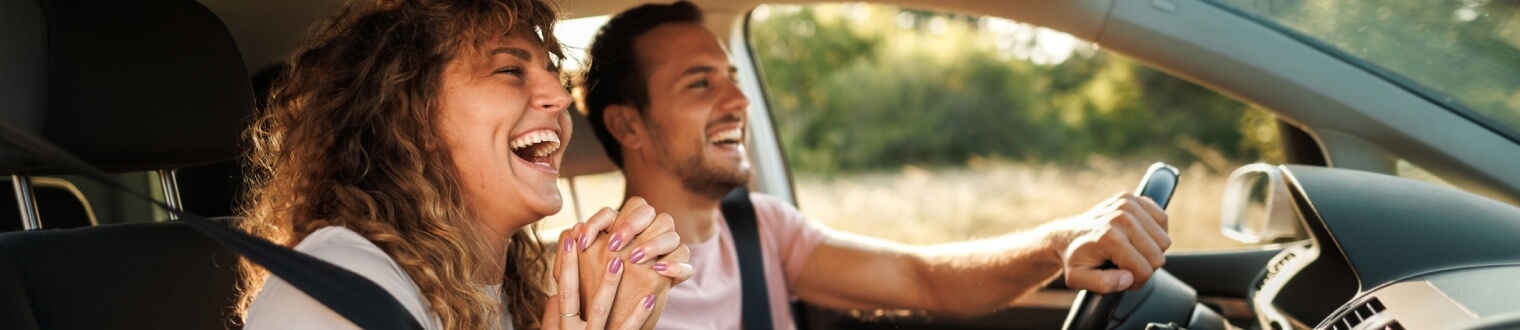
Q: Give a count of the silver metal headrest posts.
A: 2